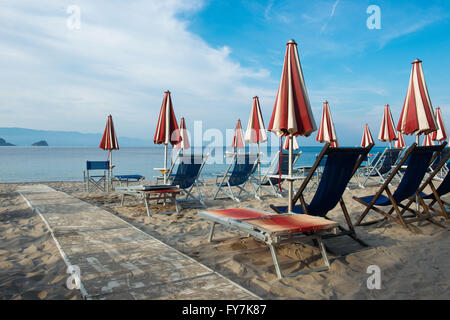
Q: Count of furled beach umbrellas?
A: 15